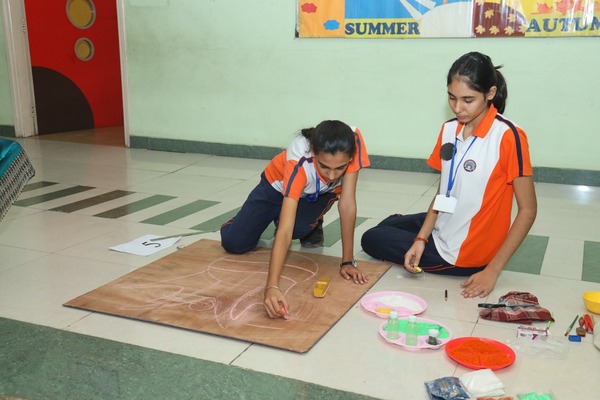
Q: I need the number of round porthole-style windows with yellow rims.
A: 2